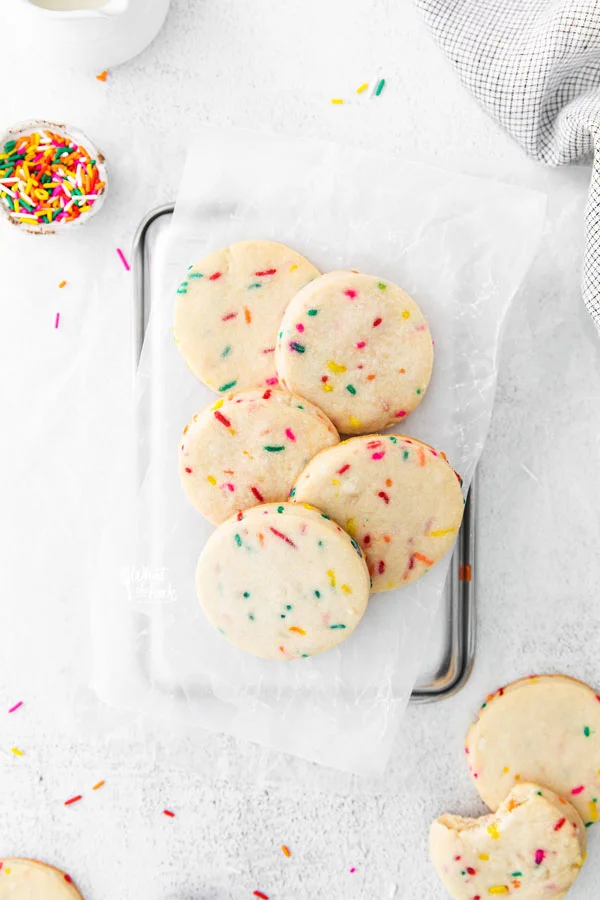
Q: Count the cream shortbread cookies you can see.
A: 8